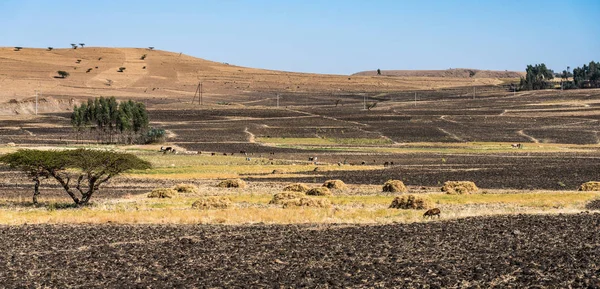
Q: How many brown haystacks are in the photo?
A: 13